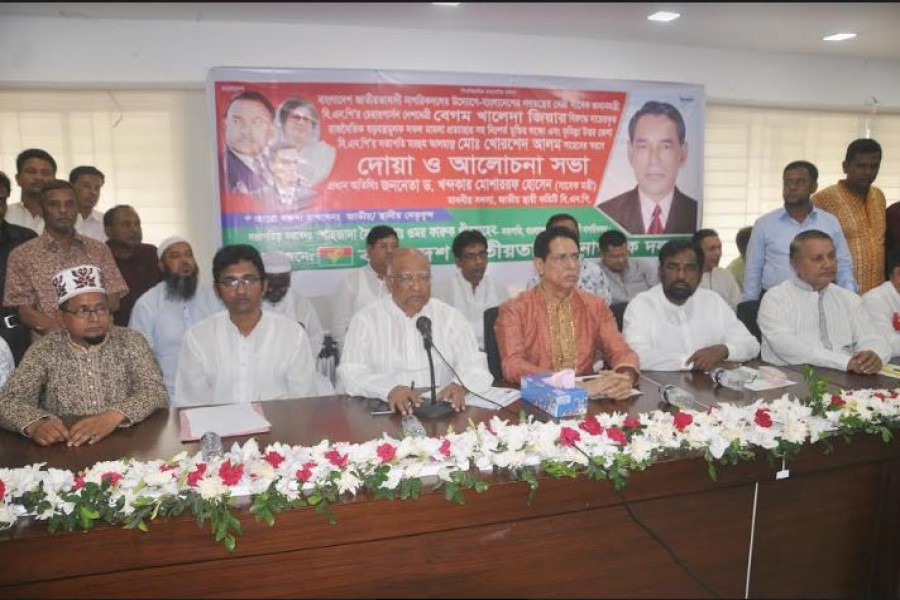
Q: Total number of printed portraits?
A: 4